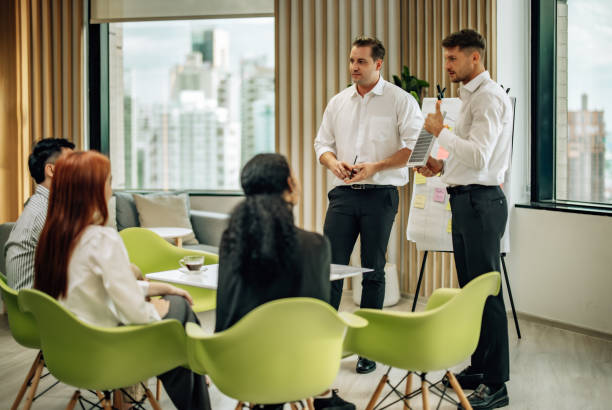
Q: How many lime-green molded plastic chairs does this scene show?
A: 5